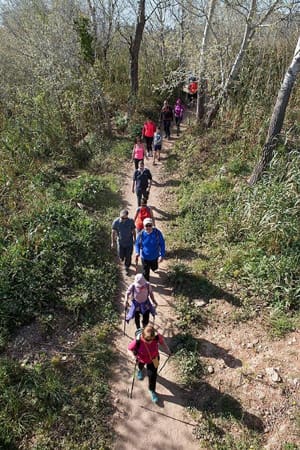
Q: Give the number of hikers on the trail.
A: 12